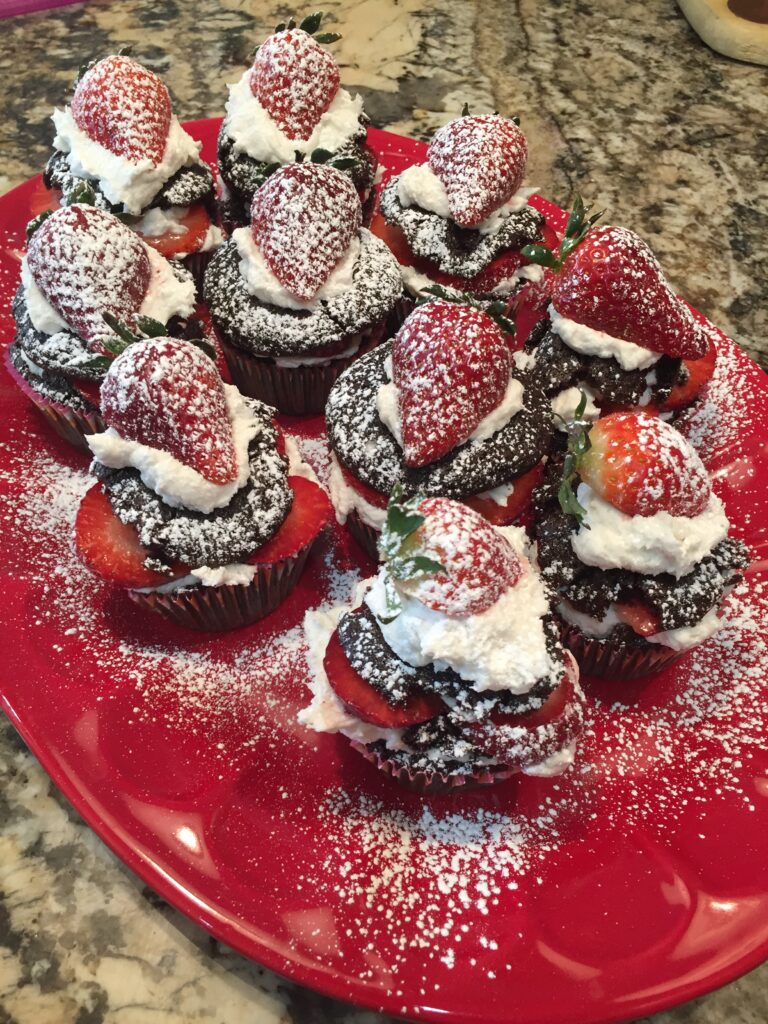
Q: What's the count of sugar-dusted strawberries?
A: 10